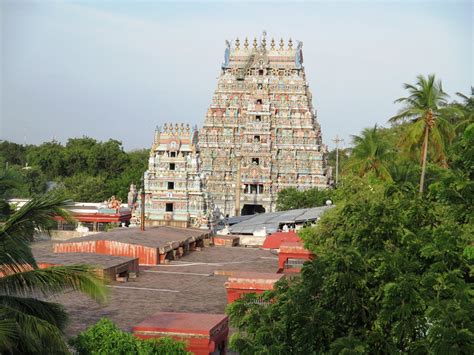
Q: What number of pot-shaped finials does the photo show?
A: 12